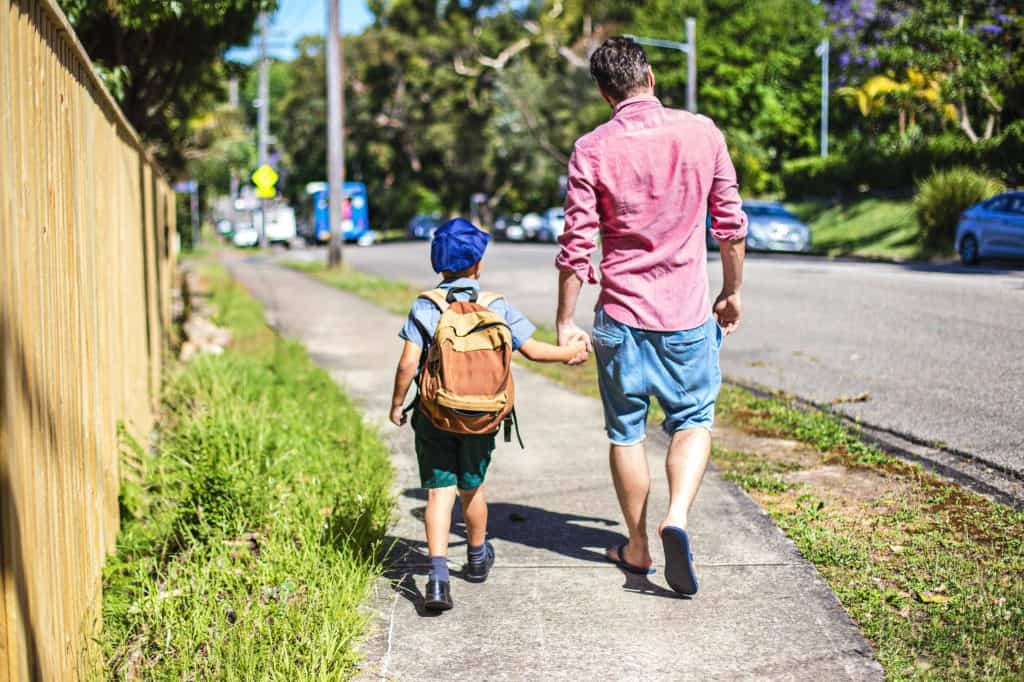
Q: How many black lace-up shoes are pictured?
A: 2